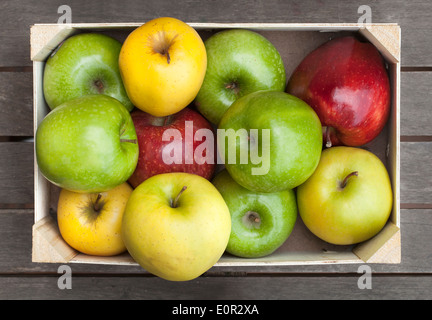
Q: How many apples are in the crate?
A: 11